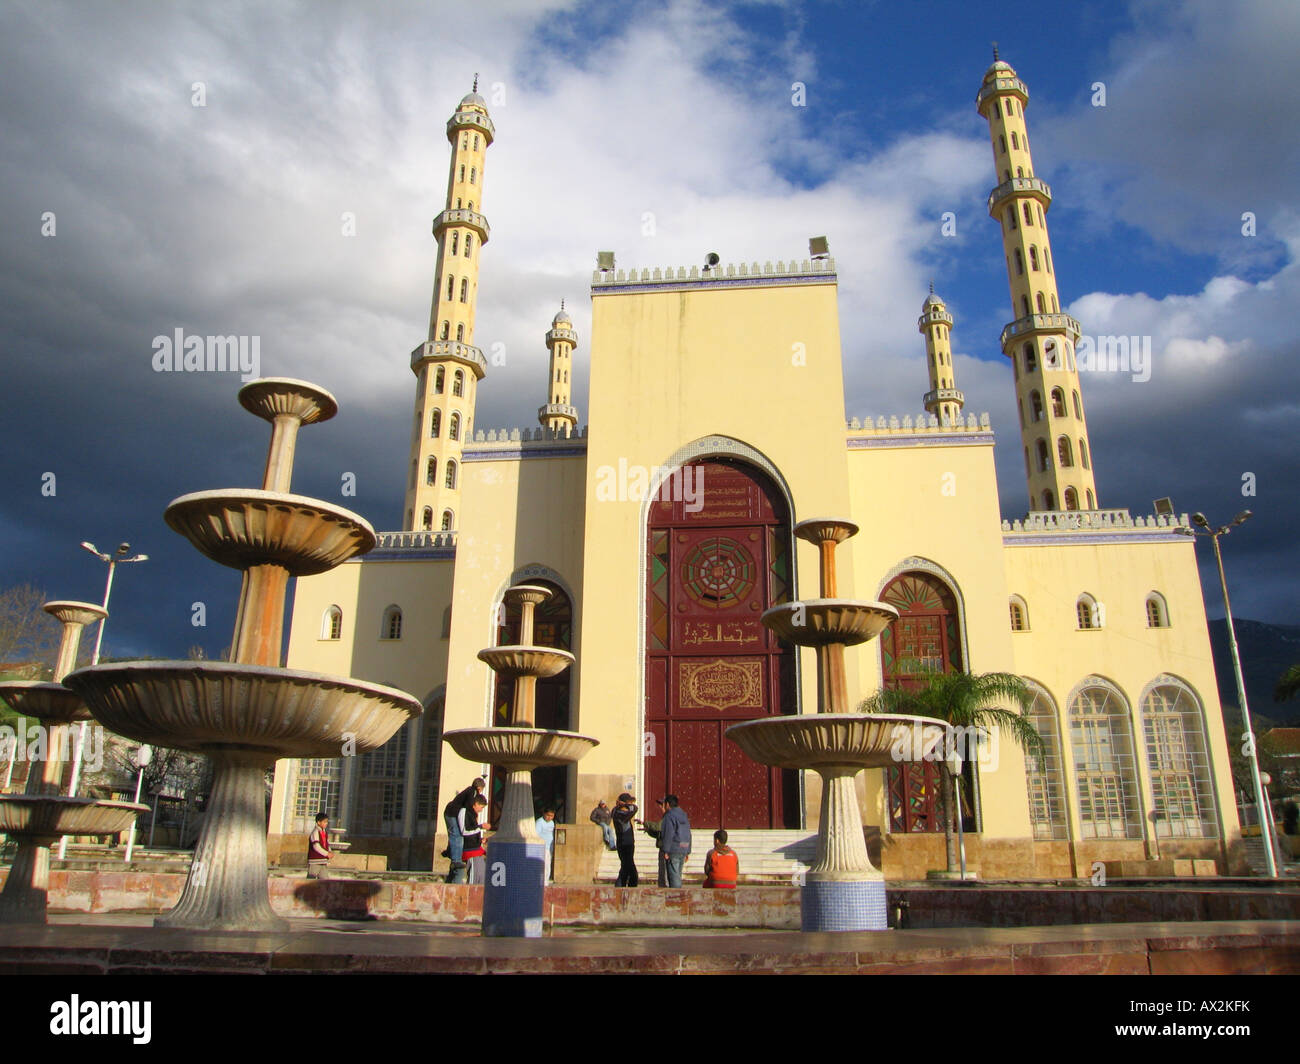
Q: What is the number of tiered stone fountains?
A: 4